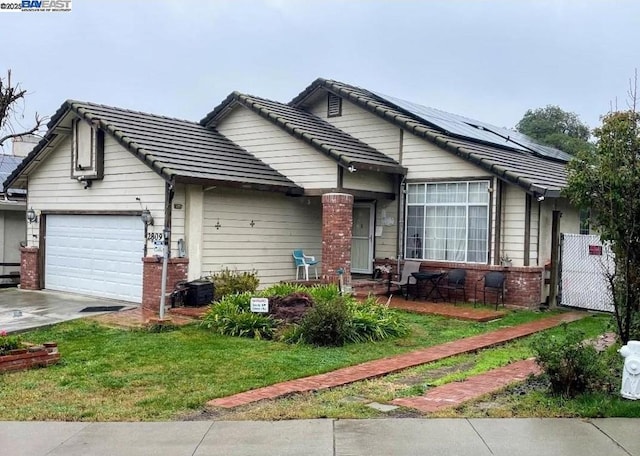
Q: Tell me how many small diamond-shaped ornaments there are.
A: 2